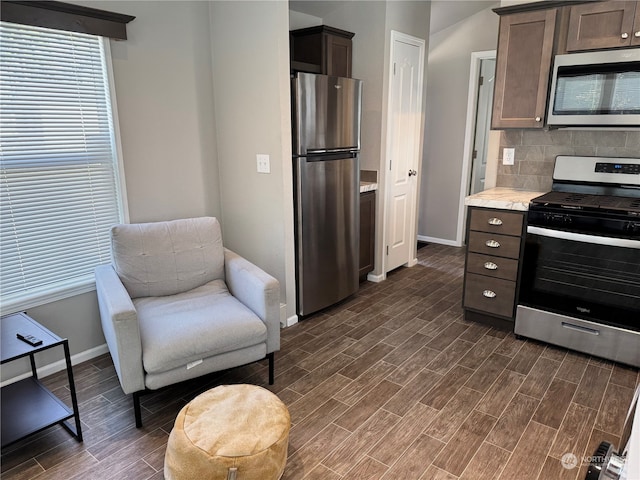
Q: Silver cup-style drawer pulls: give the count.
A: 4